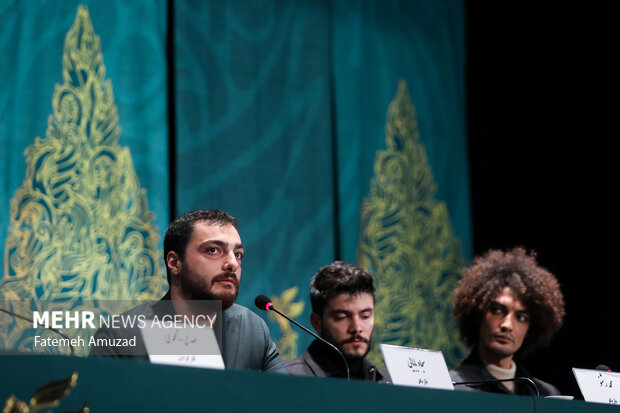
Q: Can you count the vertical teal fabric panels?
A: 3